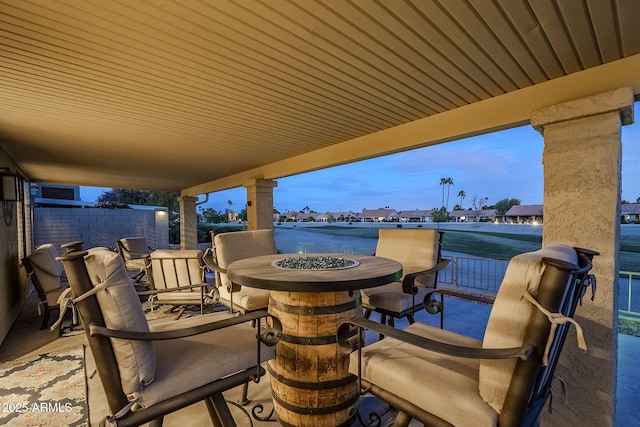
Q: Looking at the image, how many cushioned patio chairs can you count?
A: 7